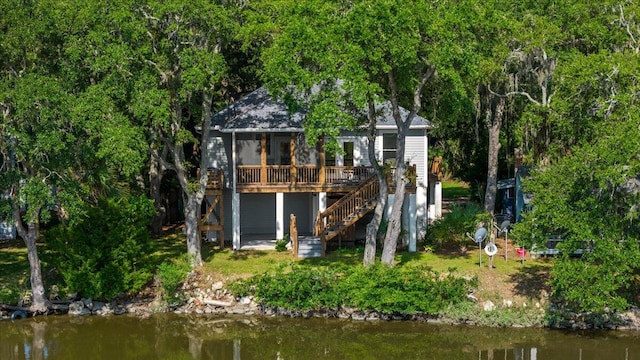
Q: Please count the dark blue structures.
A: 1